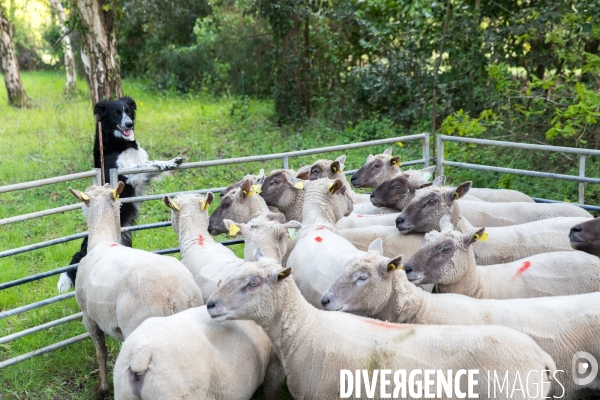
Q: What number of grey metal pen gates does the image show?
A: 3